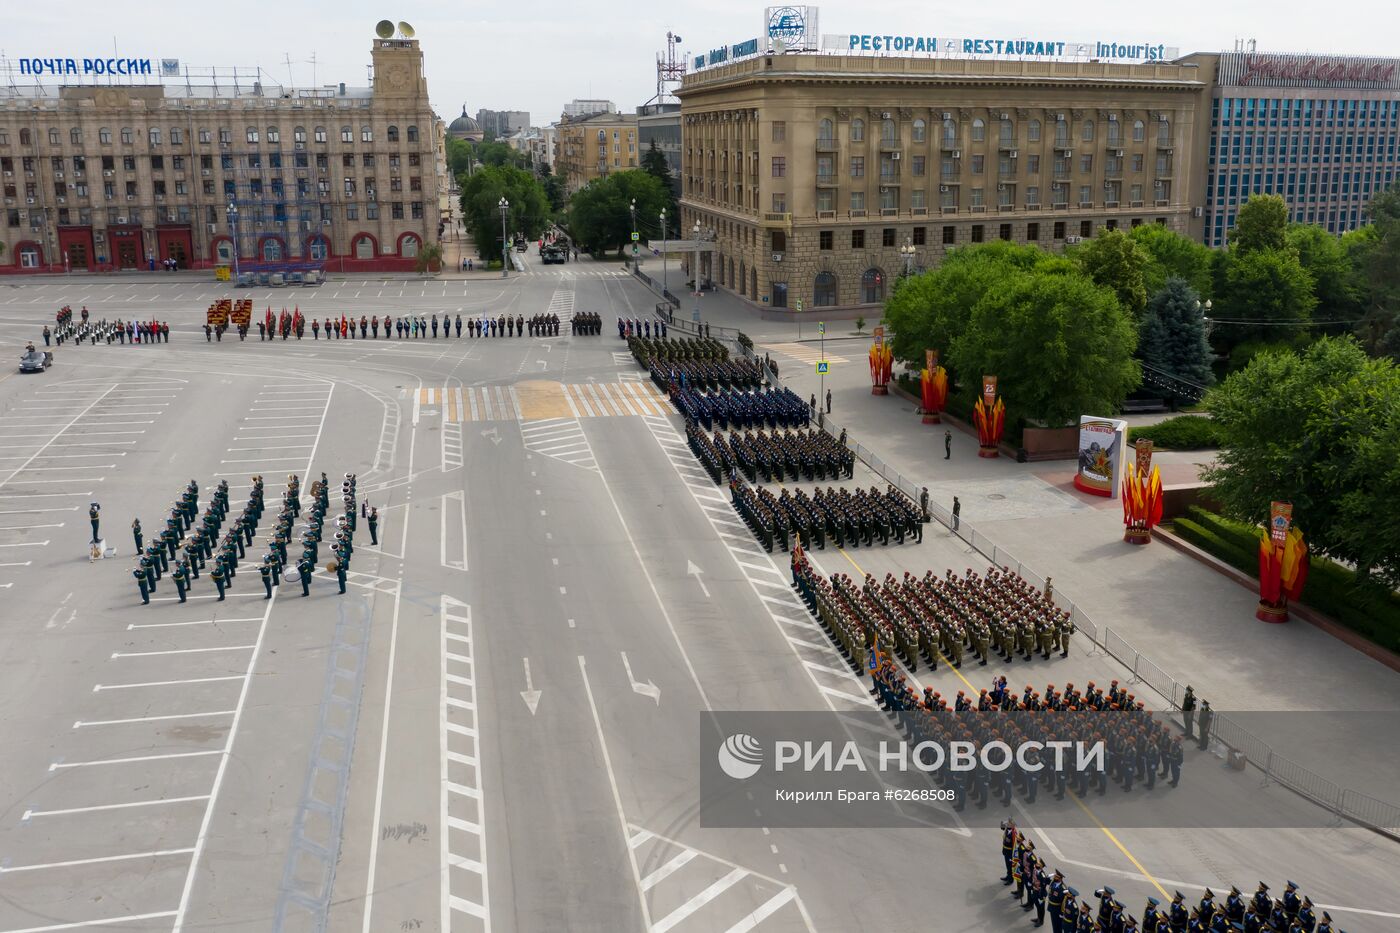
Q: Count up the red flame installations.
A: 5